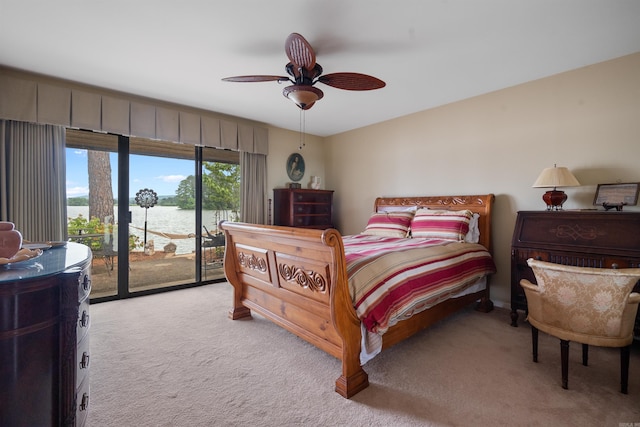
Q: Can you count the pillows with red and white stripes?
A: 2